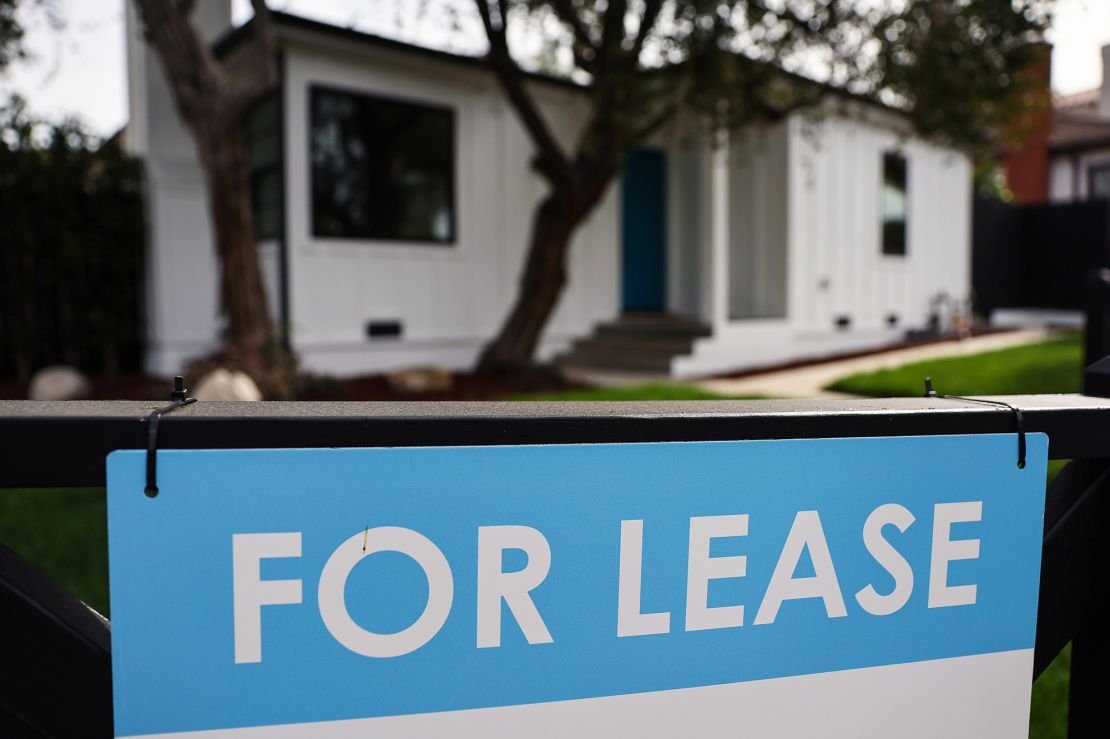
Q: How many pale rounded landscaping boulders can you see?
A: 3